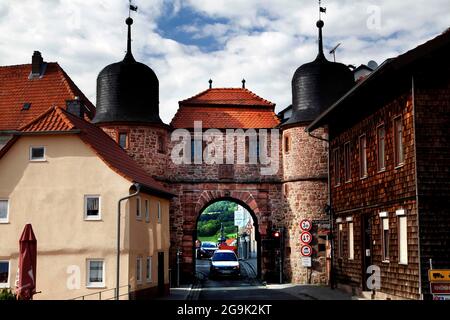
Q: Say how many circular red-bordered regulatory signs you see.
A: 3